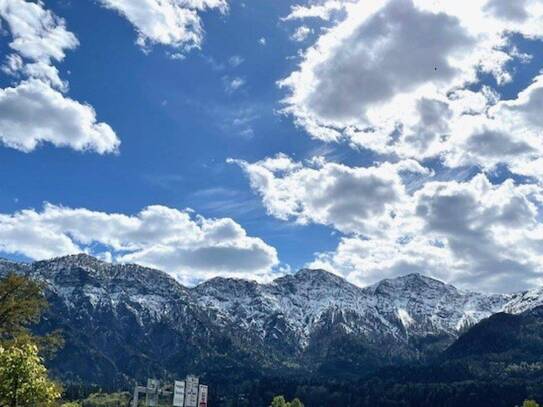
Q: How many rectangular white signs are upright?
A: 3